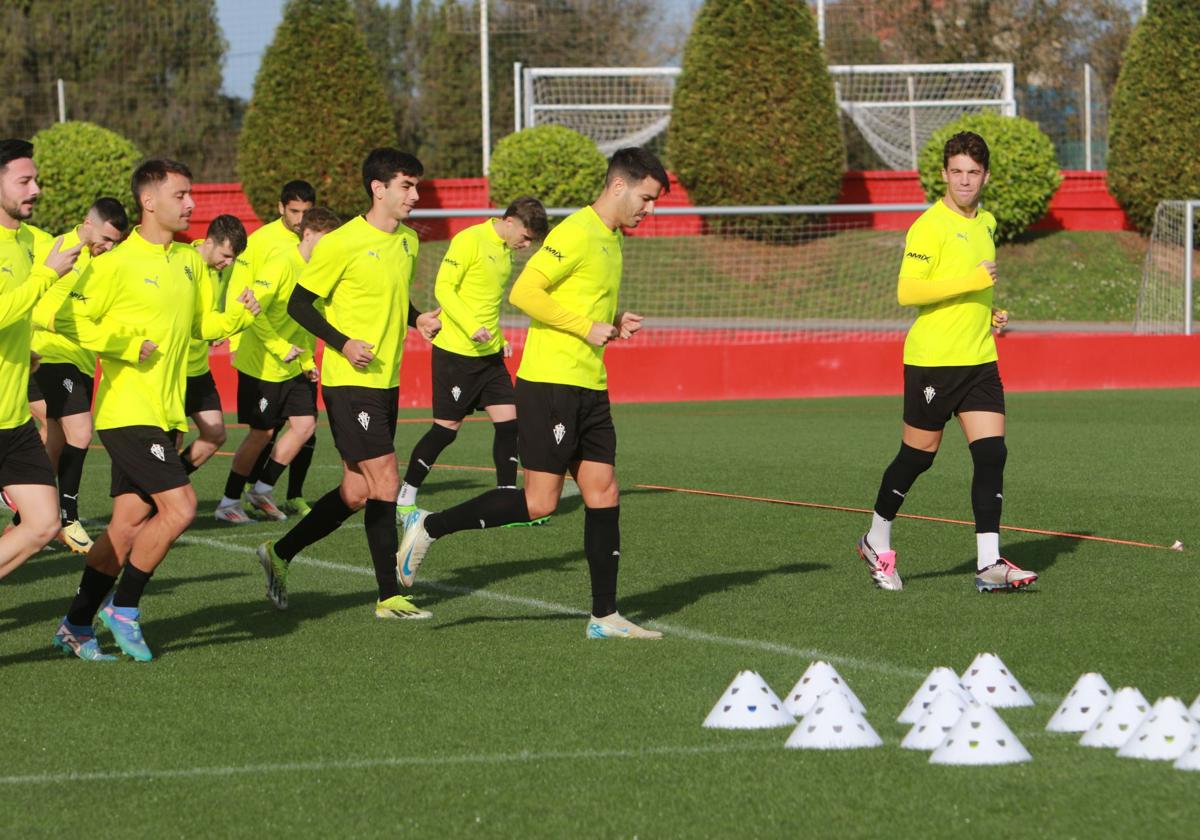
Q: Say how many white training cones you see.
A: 12